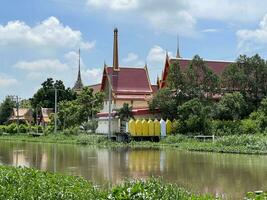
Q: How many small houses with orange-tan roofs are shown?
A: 2